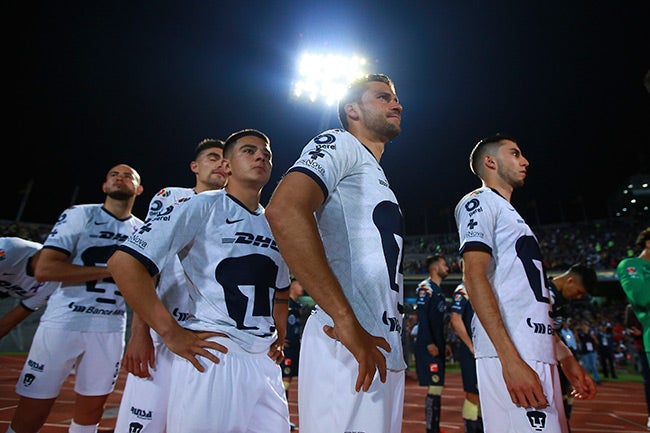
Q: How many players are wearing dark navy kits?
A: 4